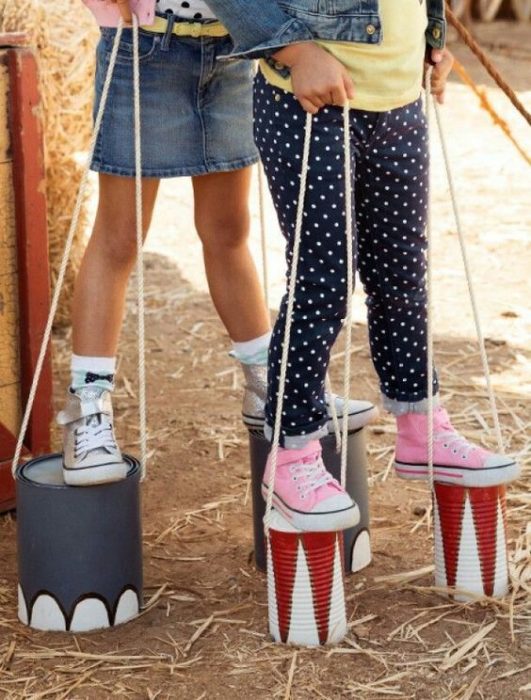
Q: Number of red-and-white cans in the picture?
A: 2